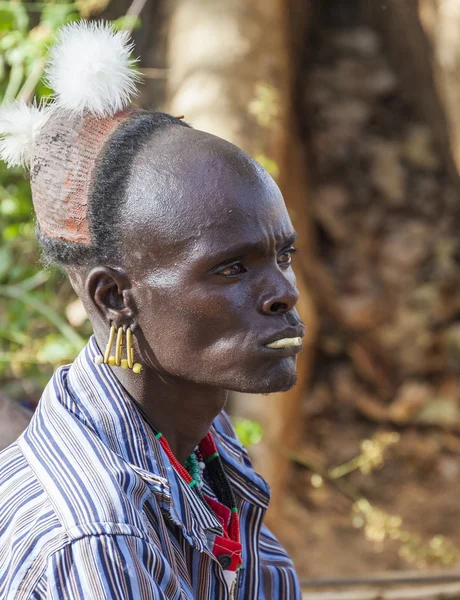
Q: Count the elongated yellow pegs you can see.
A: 3